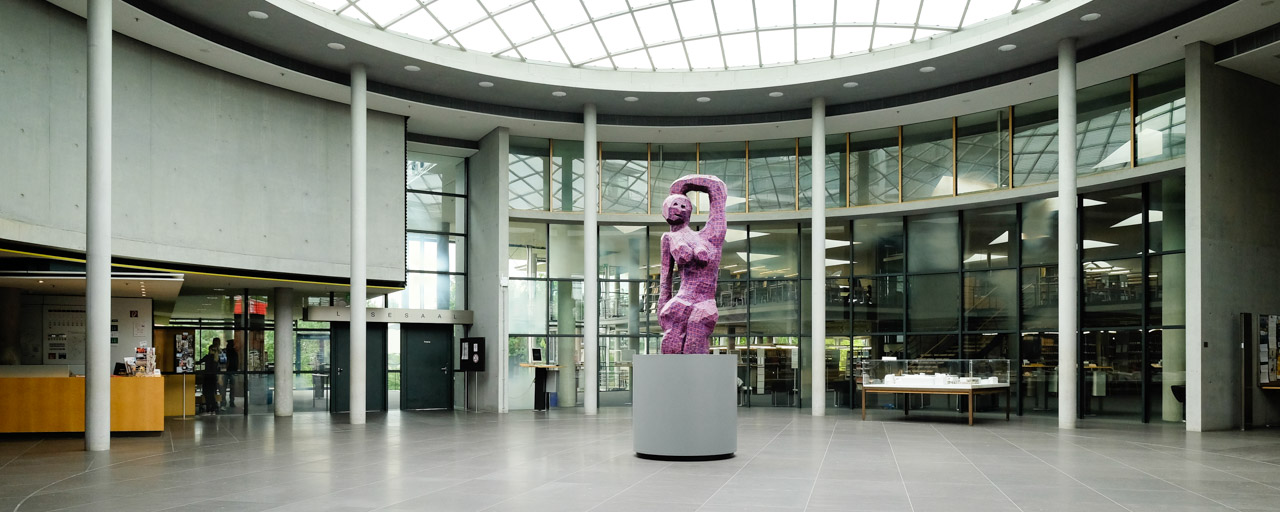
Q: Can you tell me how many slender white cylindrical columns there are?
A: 5